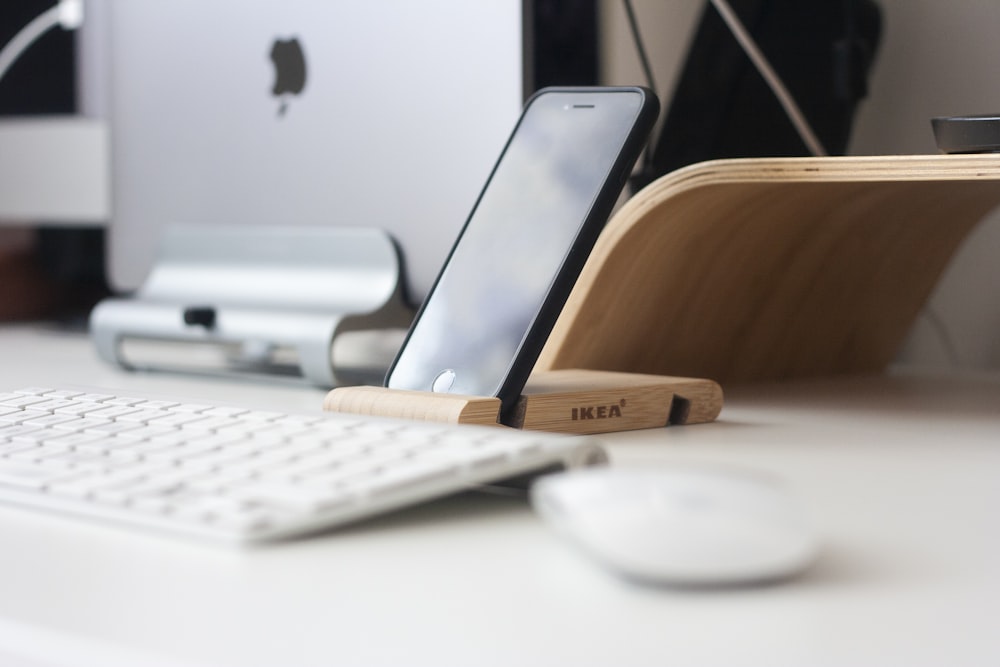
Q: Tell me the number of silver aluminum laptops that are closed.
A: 1